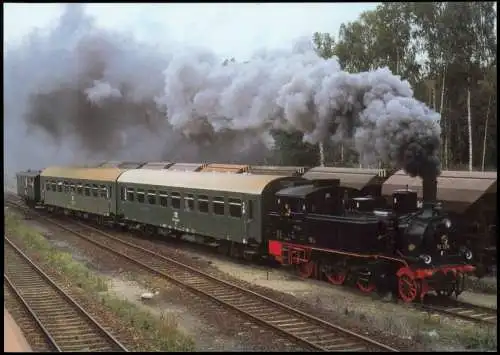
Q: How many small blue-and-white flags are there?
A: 0